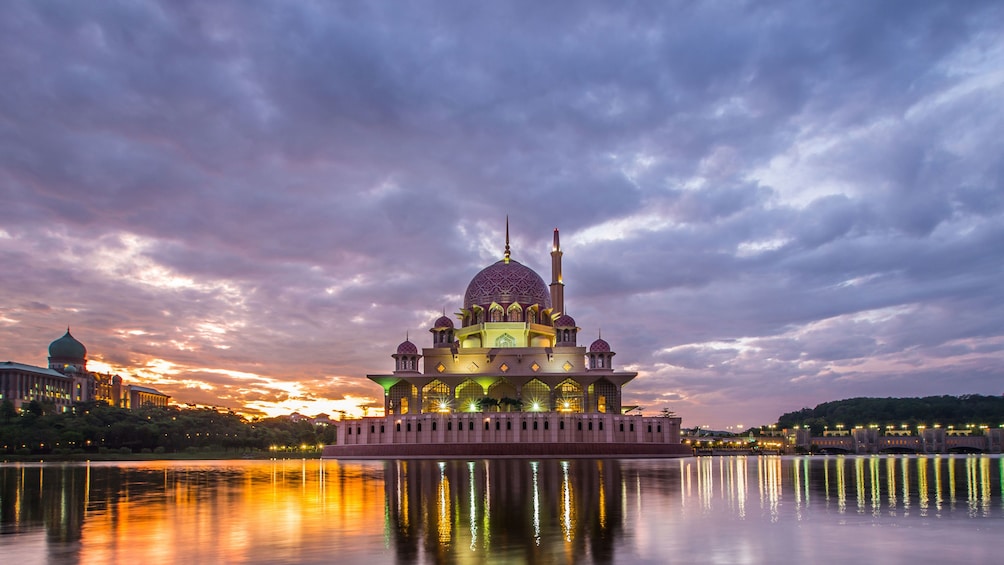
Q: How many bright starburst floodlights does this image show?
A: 4